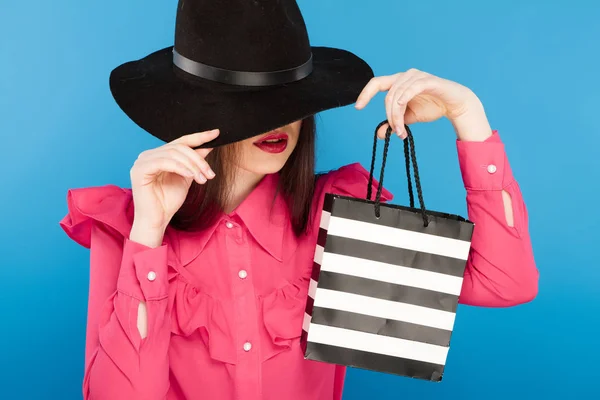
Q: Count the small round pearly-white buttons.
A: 5